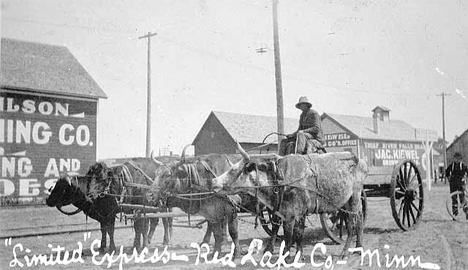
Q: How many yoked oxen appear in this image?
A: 4